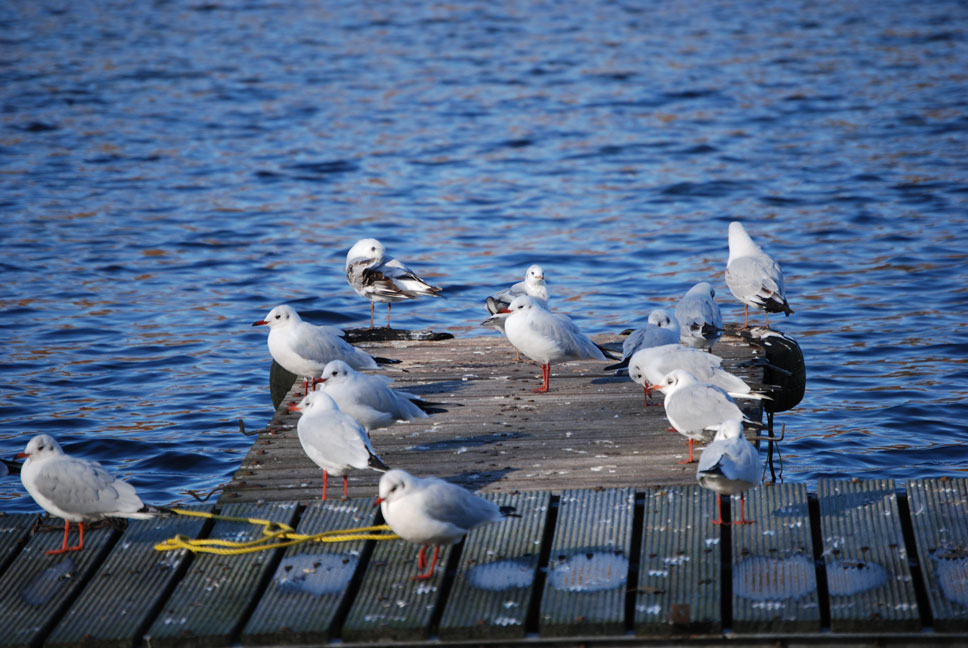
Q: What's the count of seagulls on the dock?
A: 14